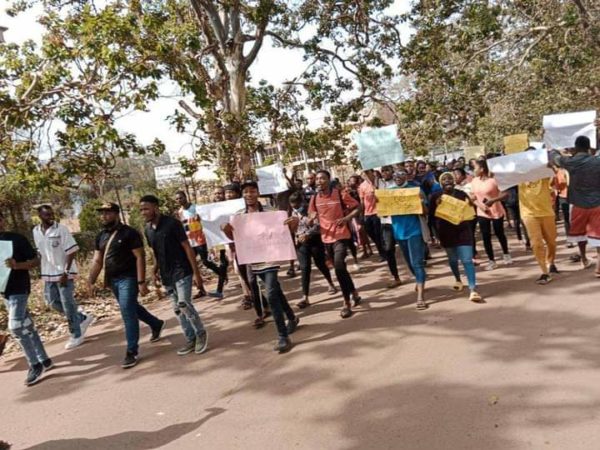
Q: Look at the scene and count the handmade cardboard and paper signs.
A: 12